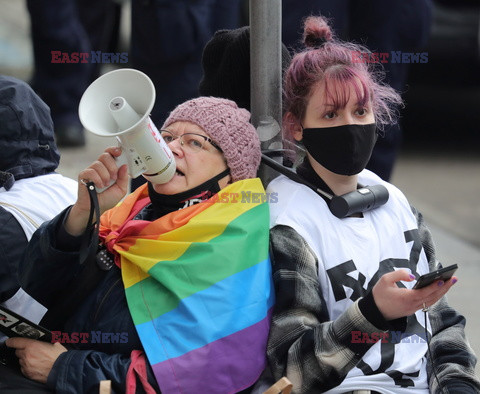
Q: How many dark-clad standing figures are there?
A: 3